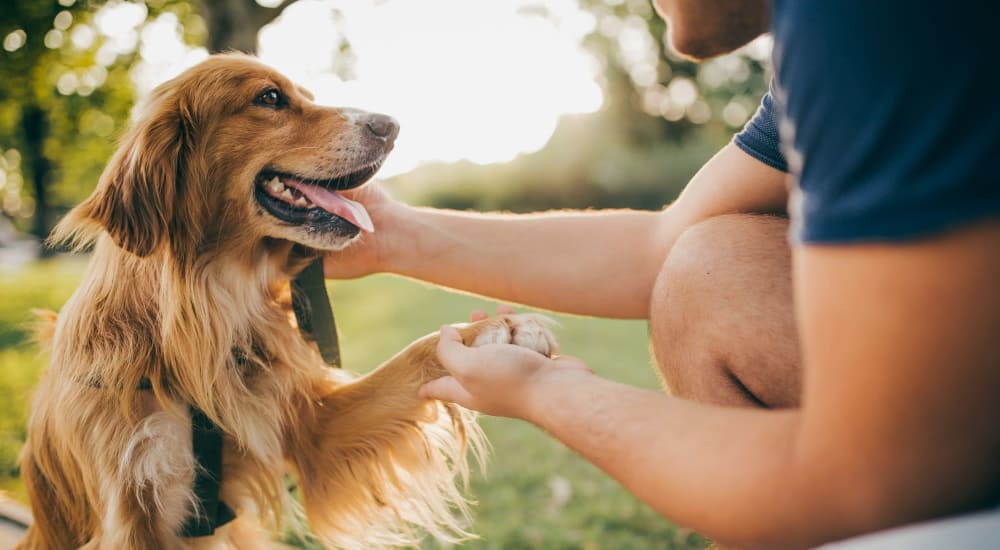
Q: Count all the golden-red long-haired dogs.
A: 1